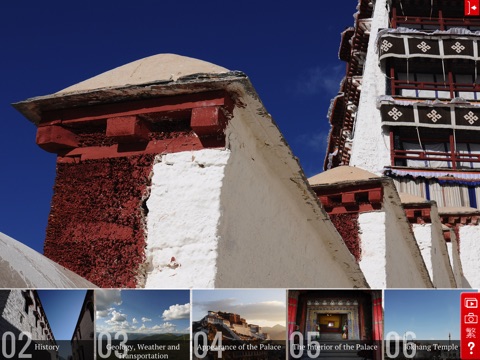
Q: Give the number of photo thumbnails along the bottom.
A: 5